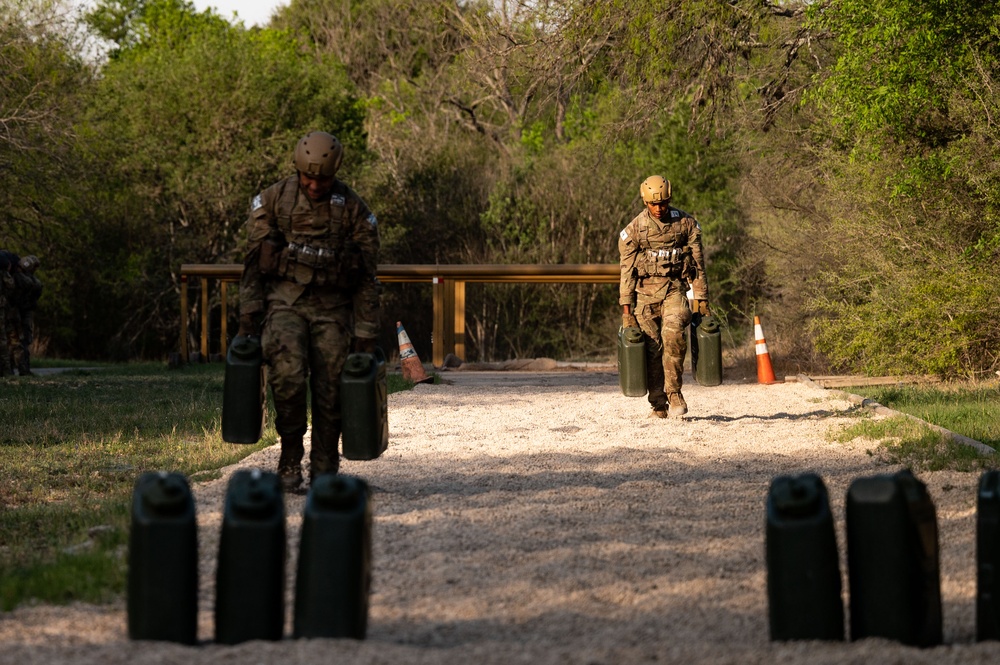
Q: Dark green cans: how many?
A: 10